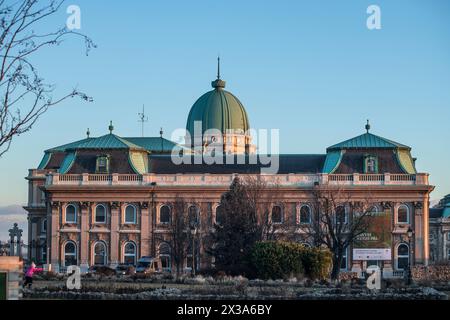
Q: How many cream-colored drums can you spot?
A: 1